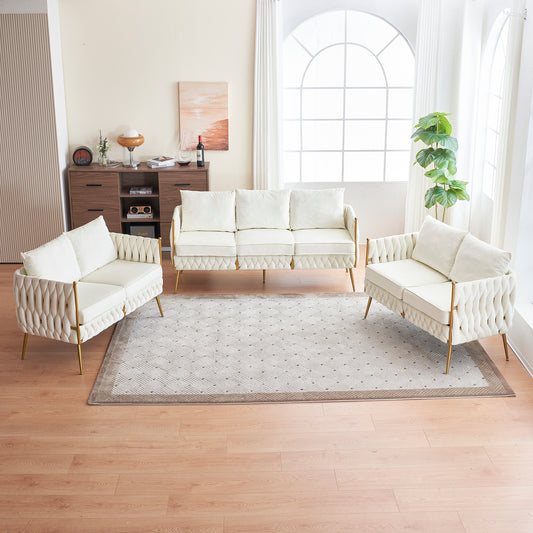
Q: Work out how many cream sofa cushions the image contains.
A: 14